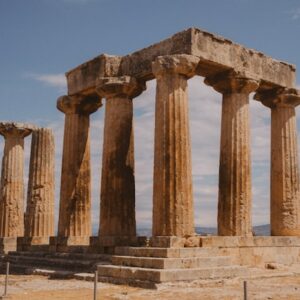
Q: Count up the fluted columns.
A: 7